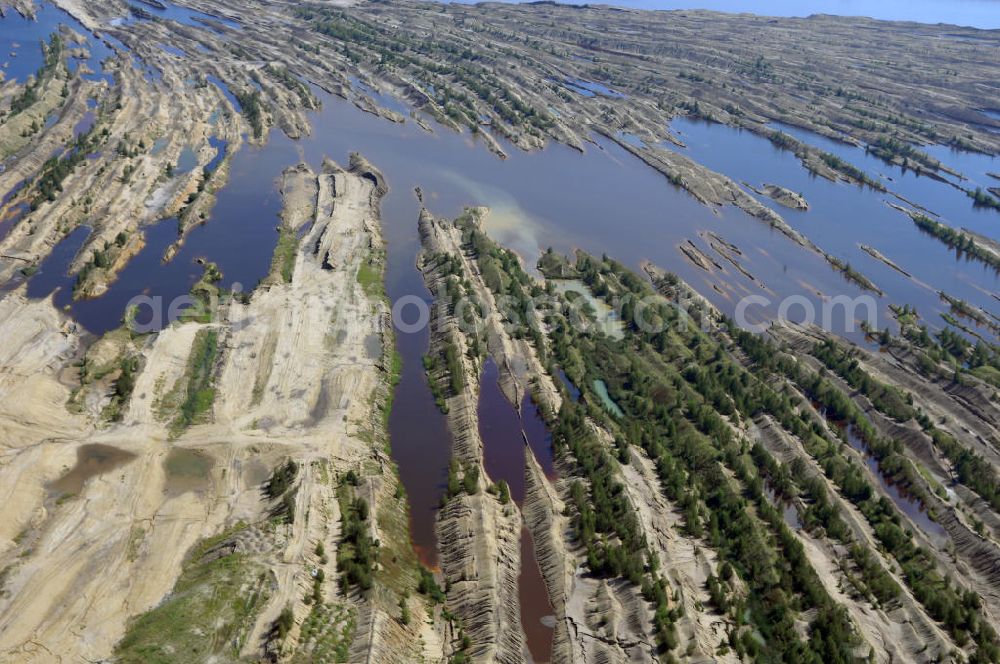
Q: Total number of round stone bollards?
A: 0